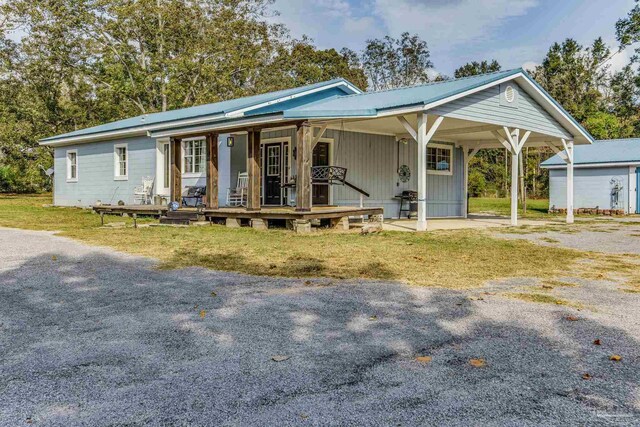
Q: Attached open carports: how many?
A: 1